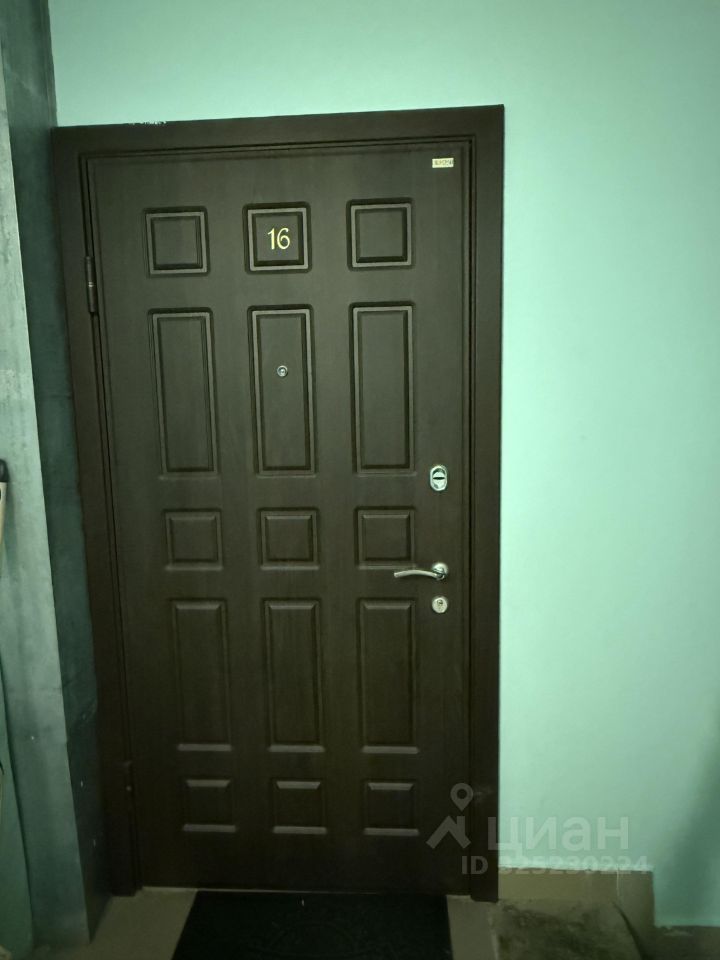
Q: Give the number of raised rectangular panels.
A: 15